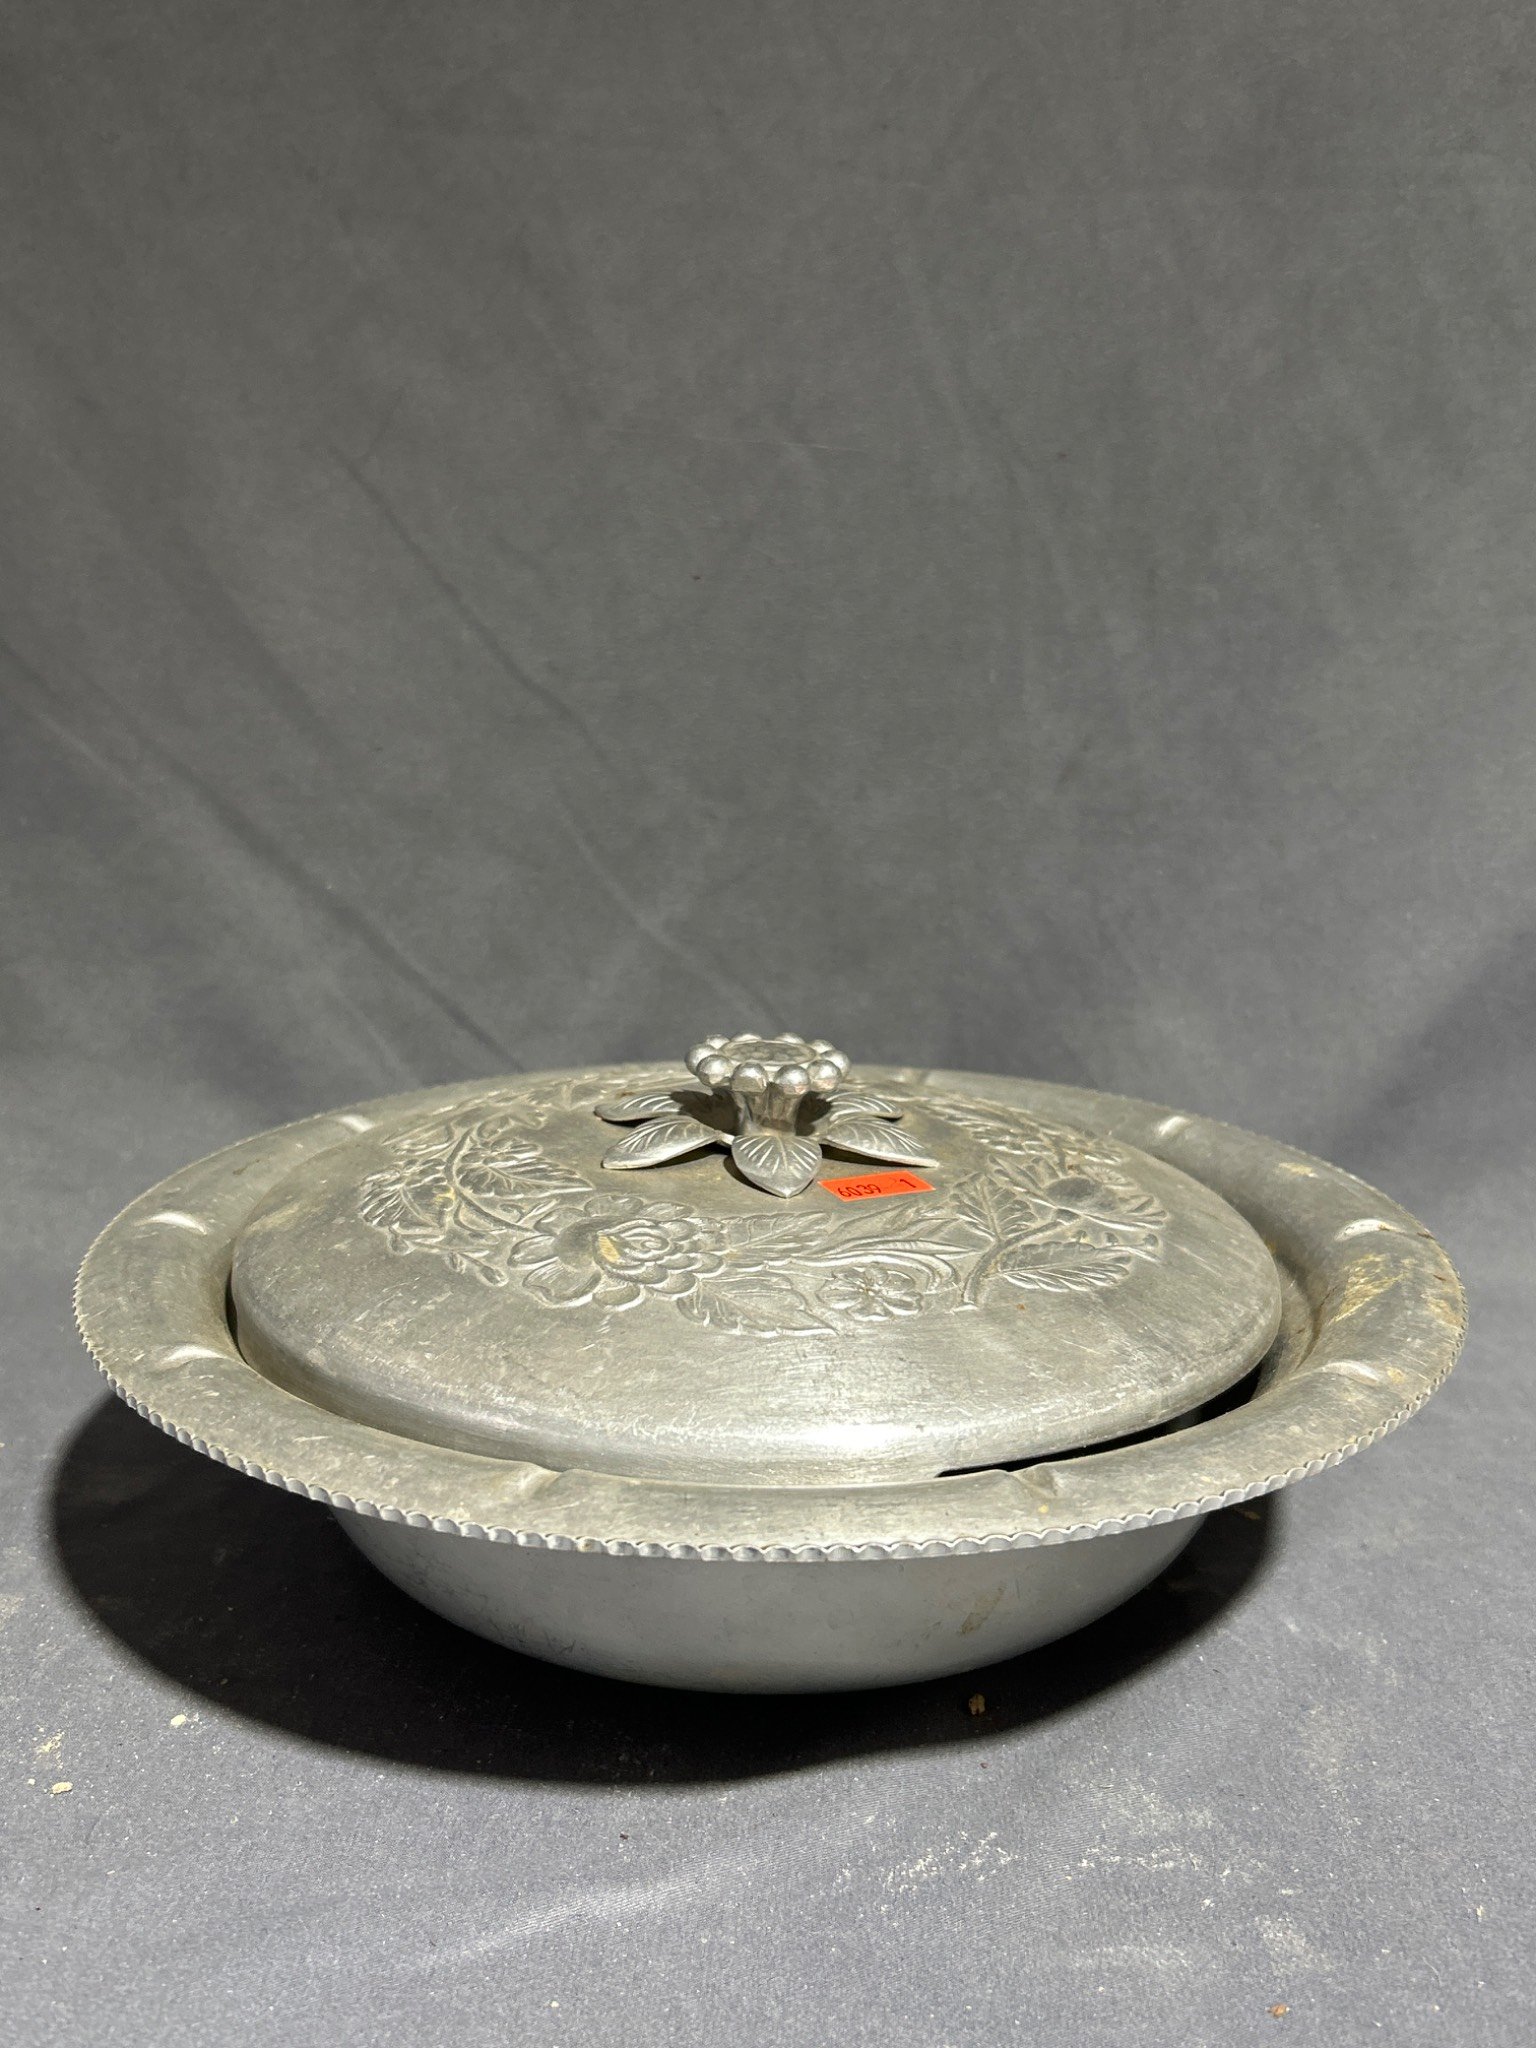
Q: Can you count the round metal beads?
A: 10